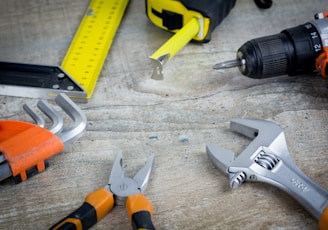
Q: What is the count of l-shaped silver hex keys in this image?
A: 3